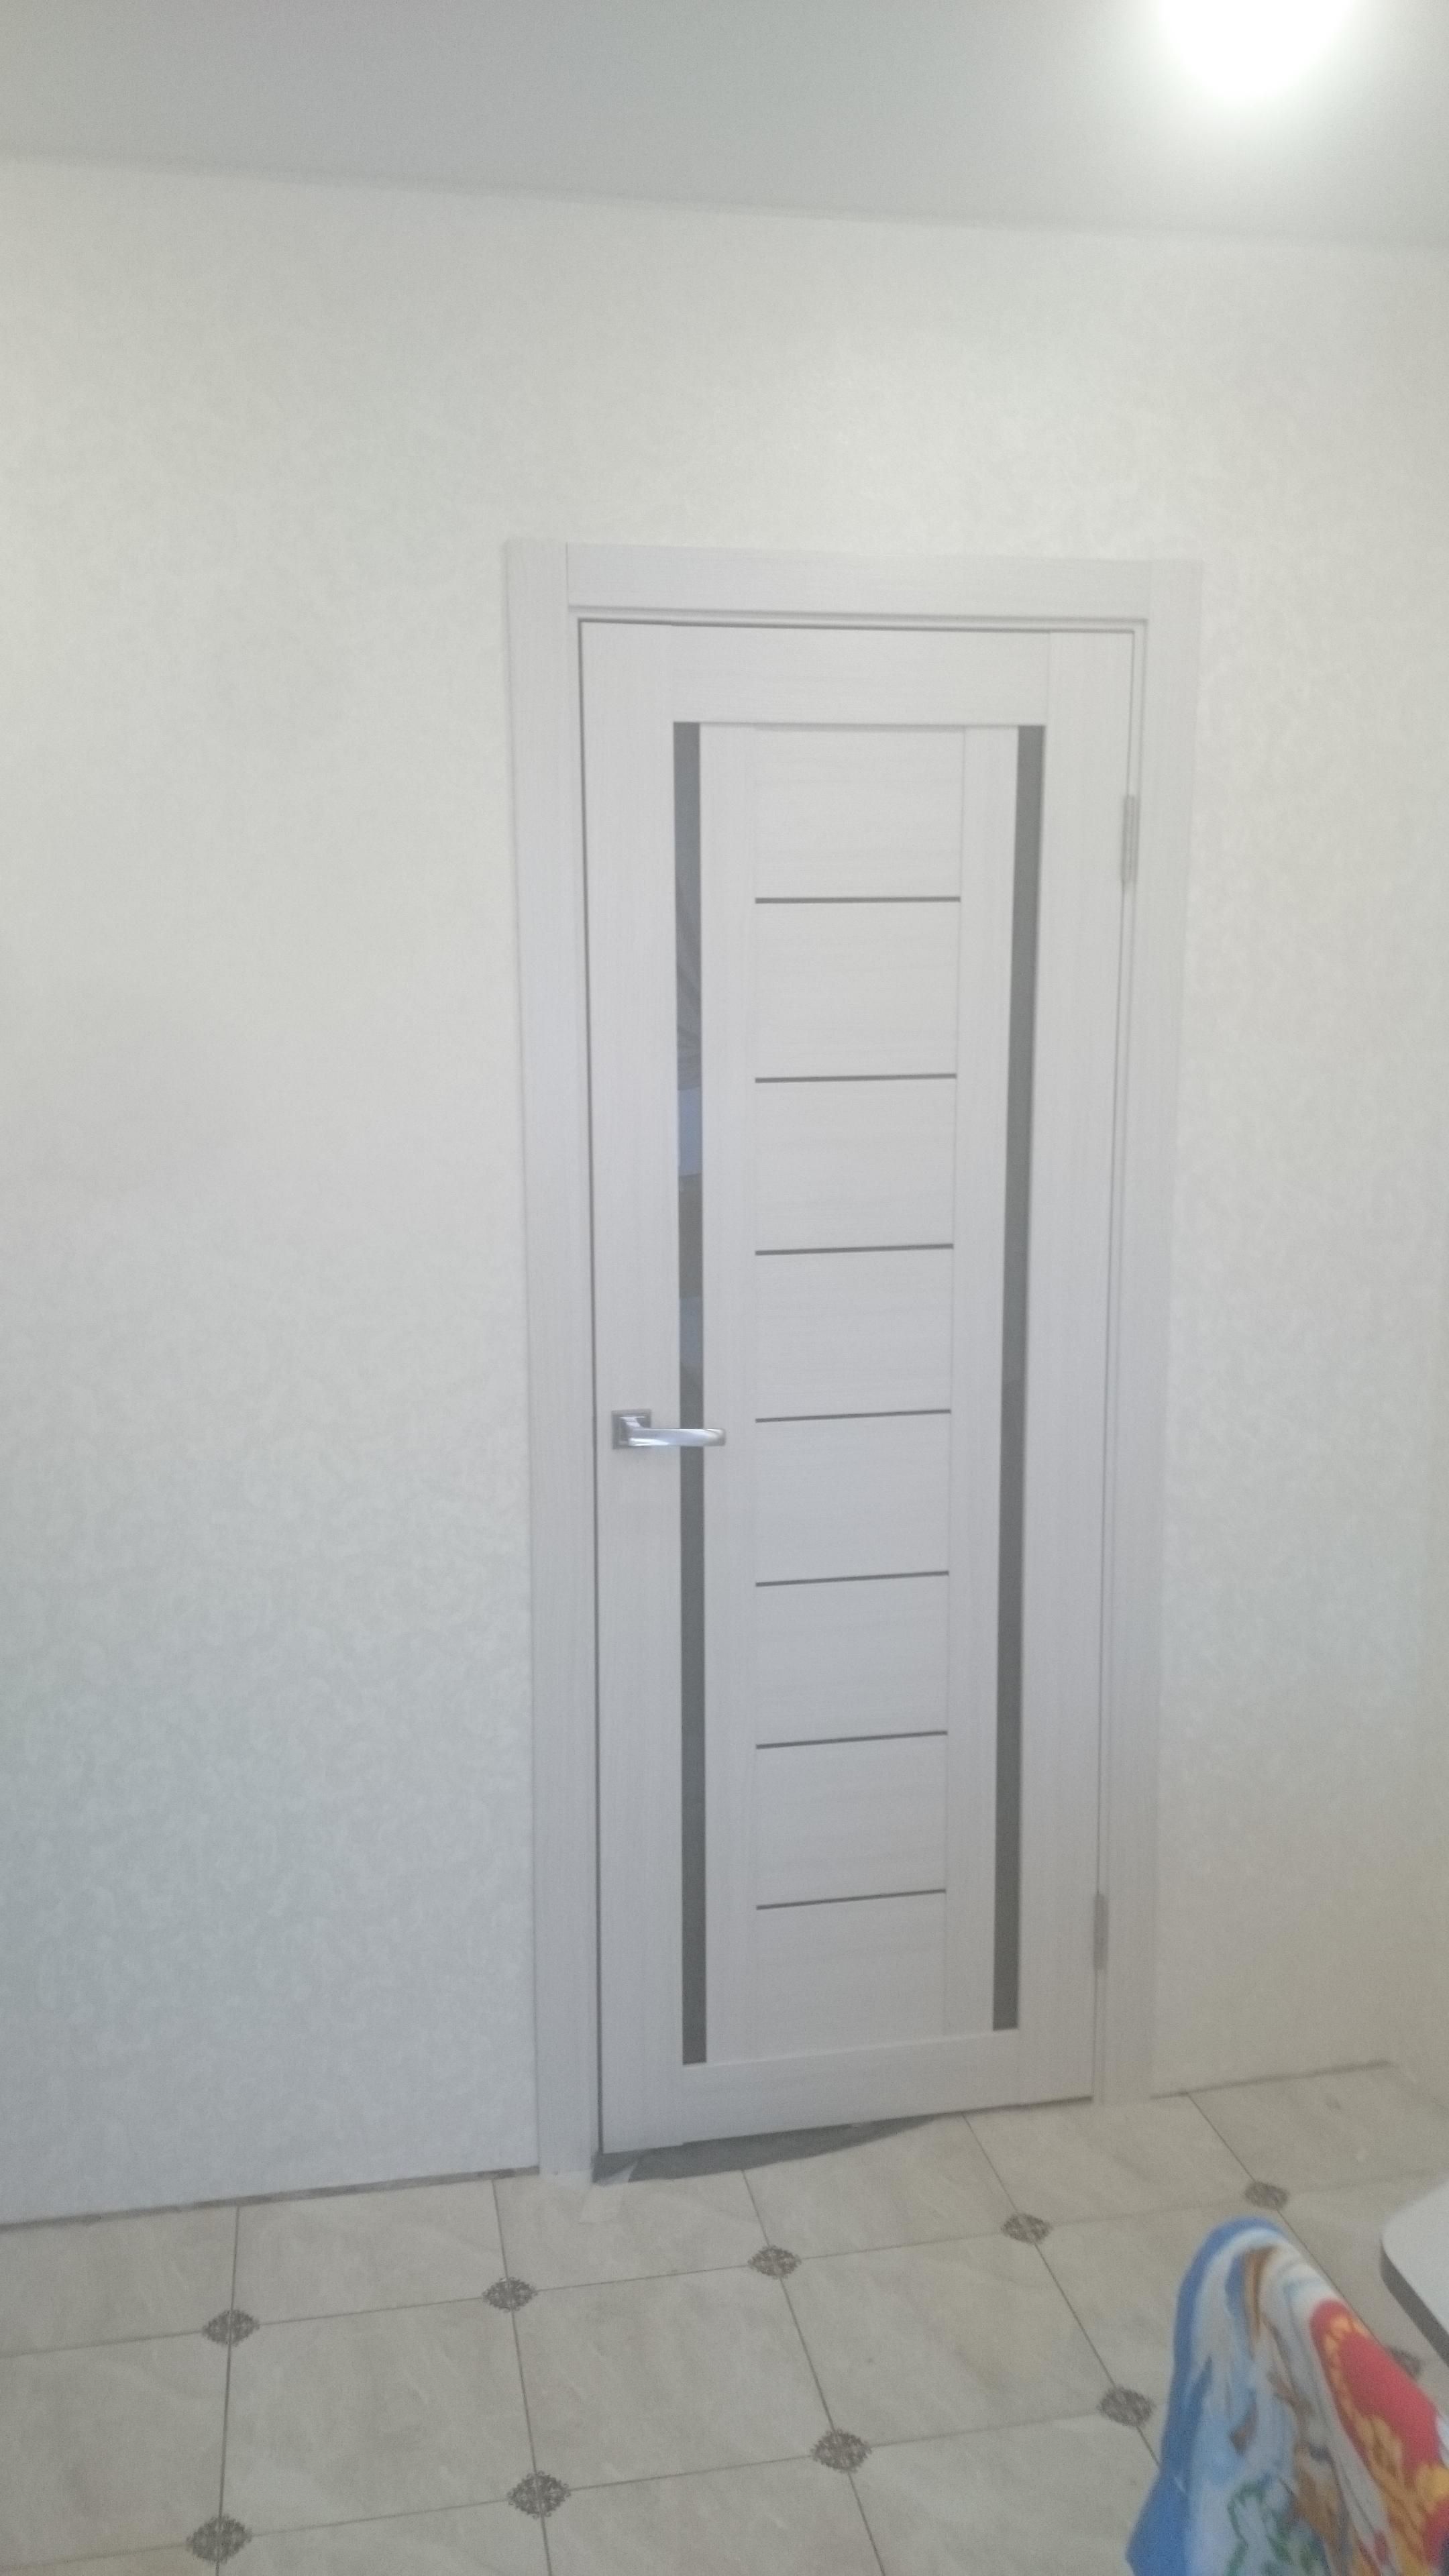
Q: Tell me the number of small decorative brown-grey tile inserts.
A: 10